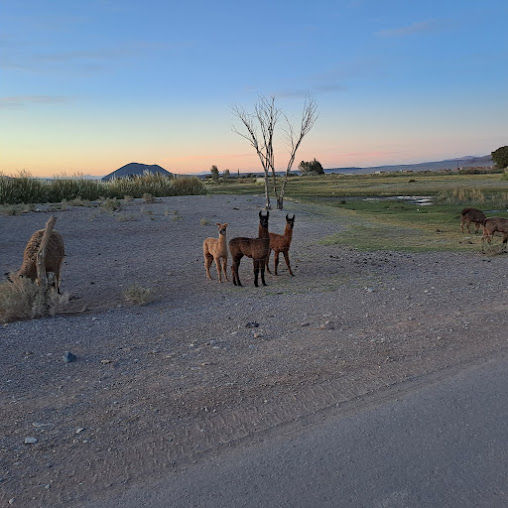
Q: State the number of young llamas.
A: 3